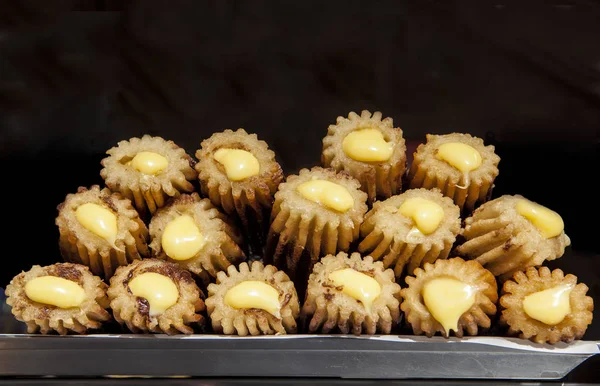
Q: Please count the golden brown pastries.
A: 15